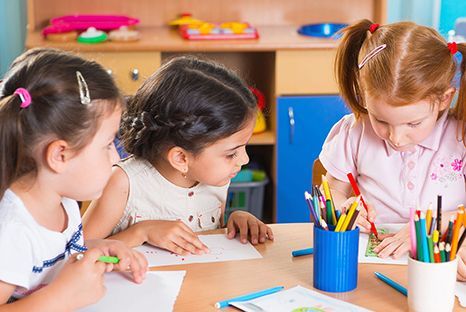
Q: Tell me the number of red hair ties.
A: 2